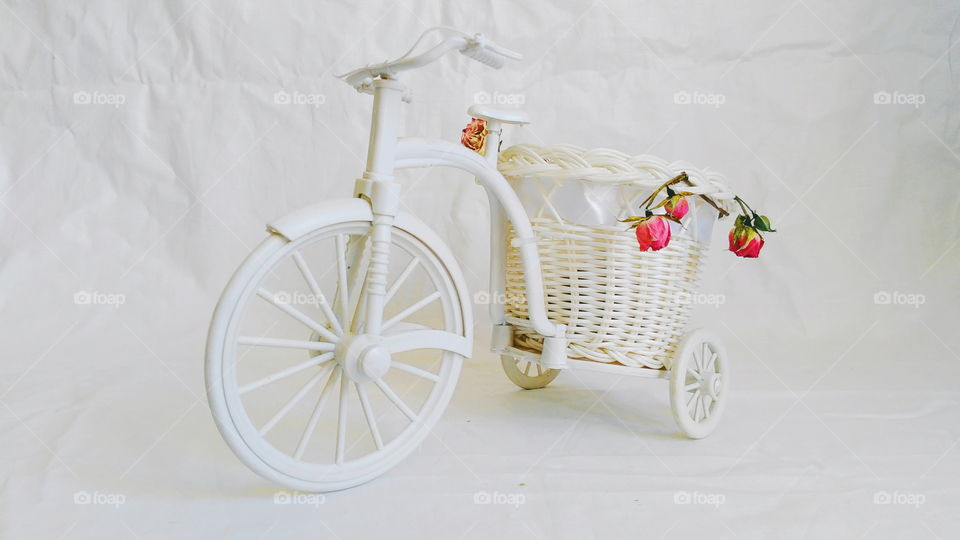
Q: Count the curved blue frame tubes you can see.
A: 0